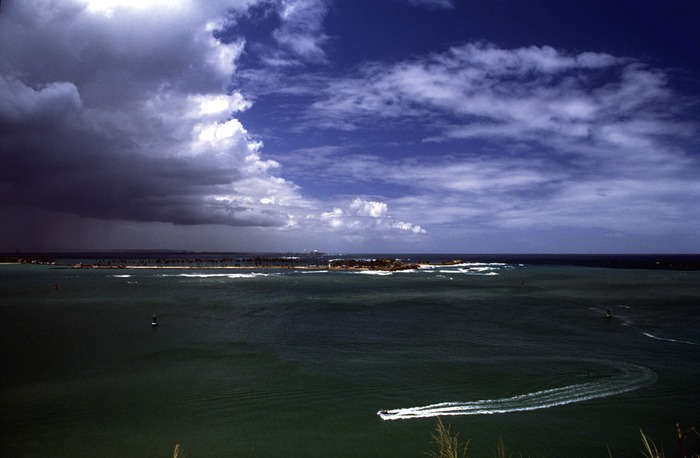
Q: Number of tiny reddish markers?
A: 2